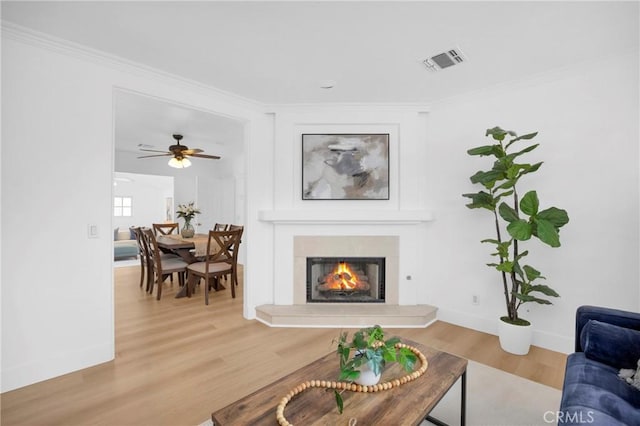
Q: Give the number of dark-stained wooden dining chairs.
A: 6